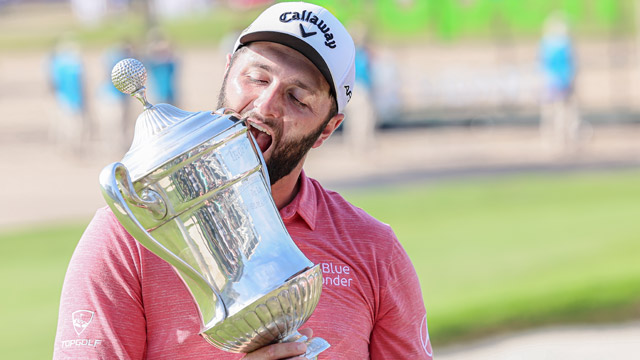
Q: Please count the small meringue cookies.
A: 0